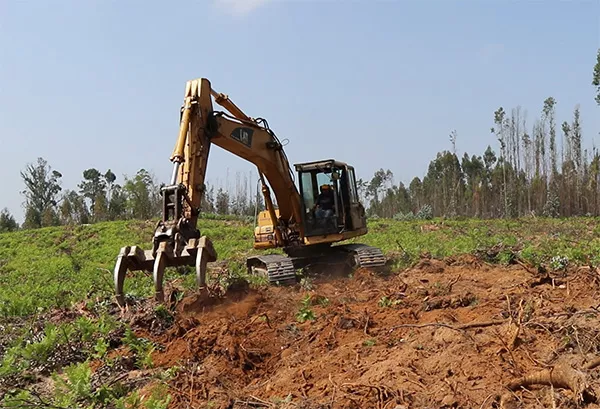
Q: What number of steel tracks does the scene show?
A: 2